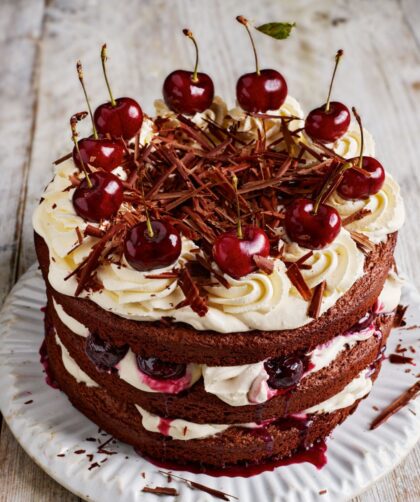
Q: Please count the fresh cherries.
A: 10